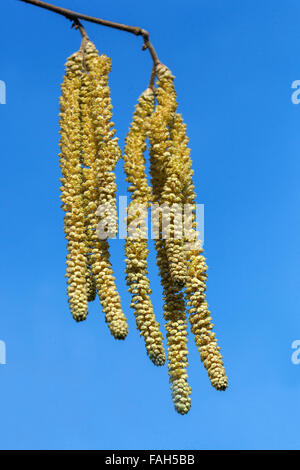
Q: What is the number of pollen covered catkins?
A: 7